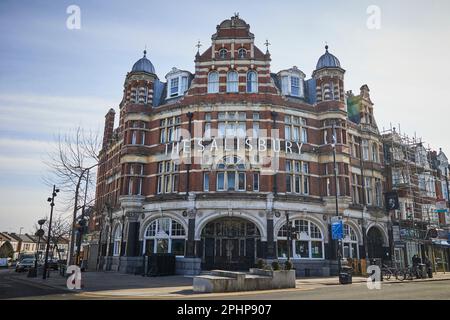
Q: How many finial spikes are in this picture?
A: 4